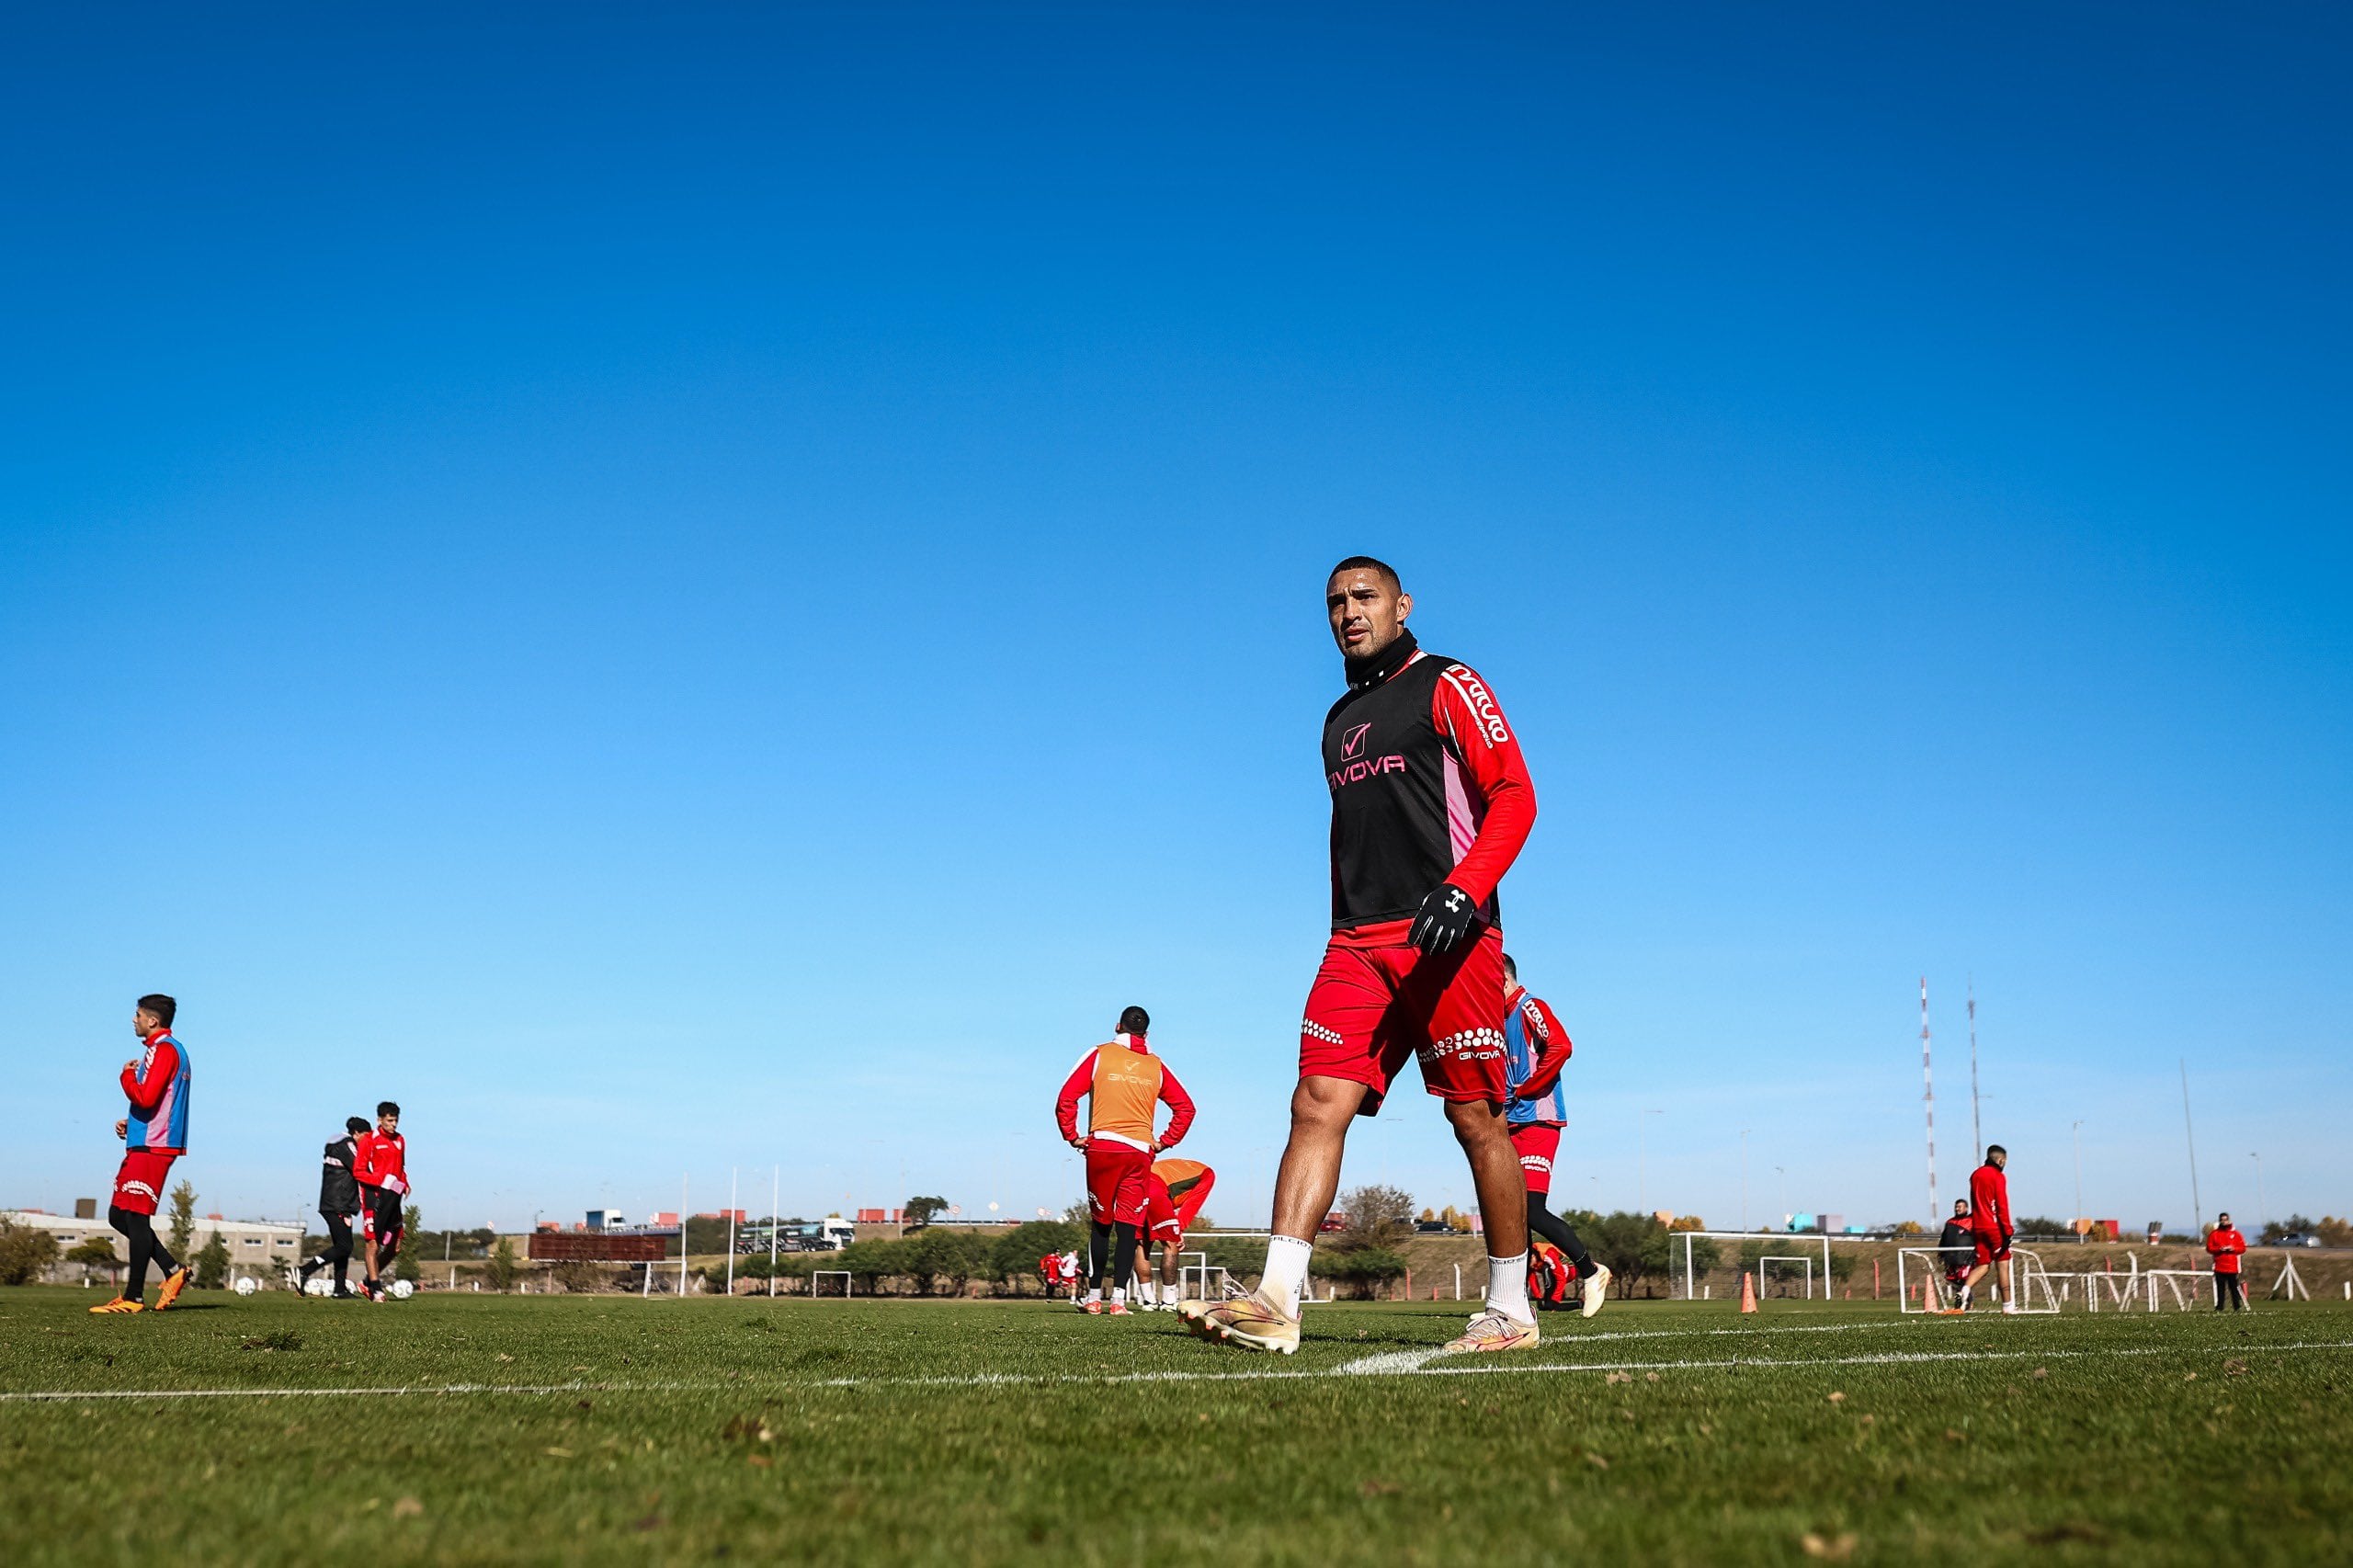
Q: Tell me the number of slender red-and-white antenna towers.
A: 2